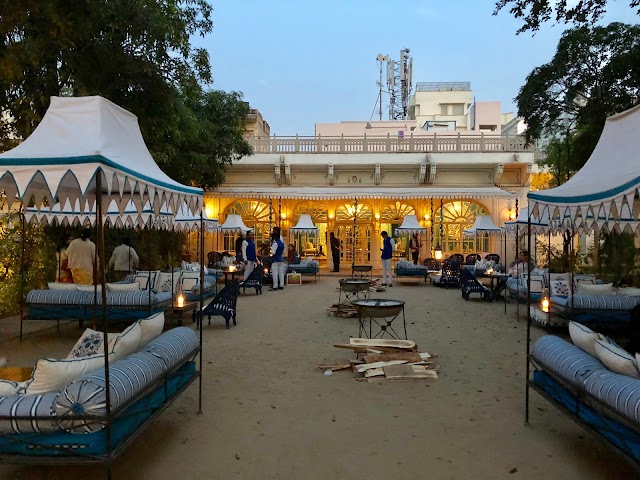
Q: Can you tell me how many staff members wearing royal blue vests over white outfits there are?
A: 3